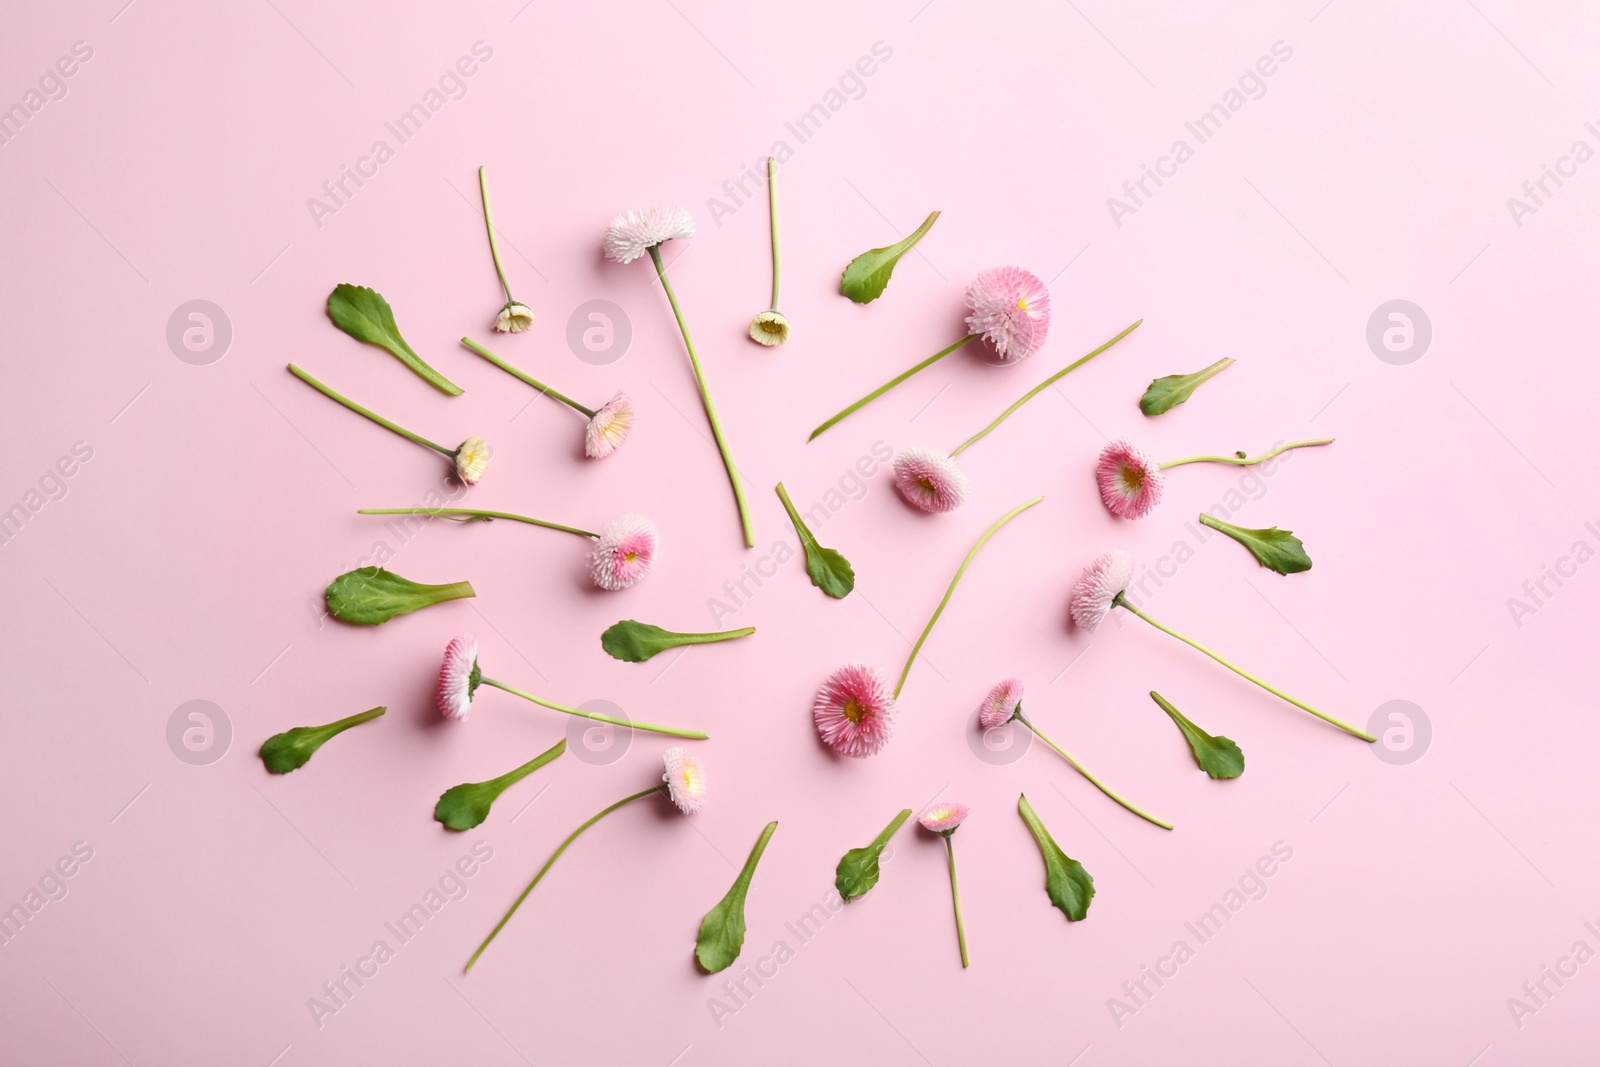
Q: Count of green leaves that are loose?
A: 13